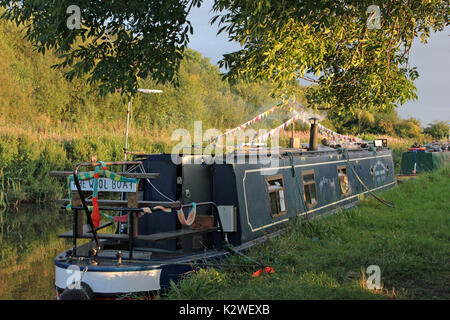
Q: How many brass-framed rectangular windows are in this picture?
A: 3